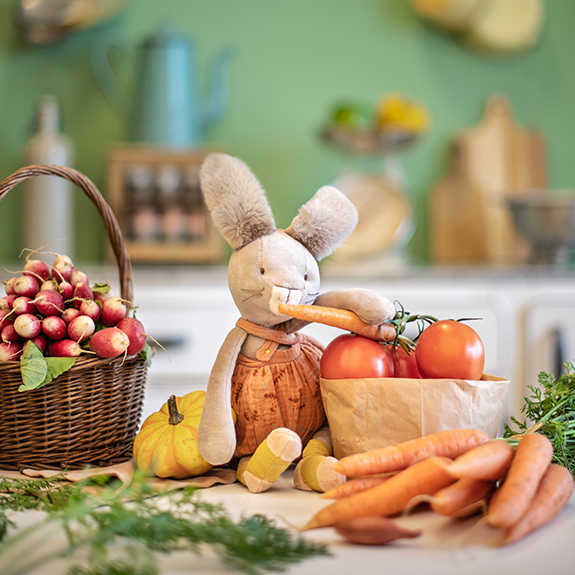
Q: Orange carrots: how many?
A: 8